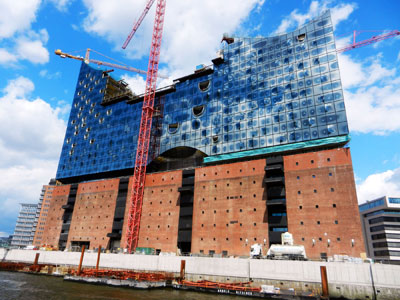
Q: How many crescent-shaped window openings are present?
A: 5